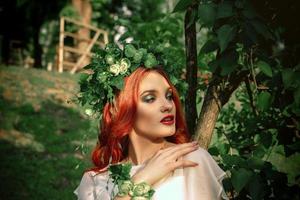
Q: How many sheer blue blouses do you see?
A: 0